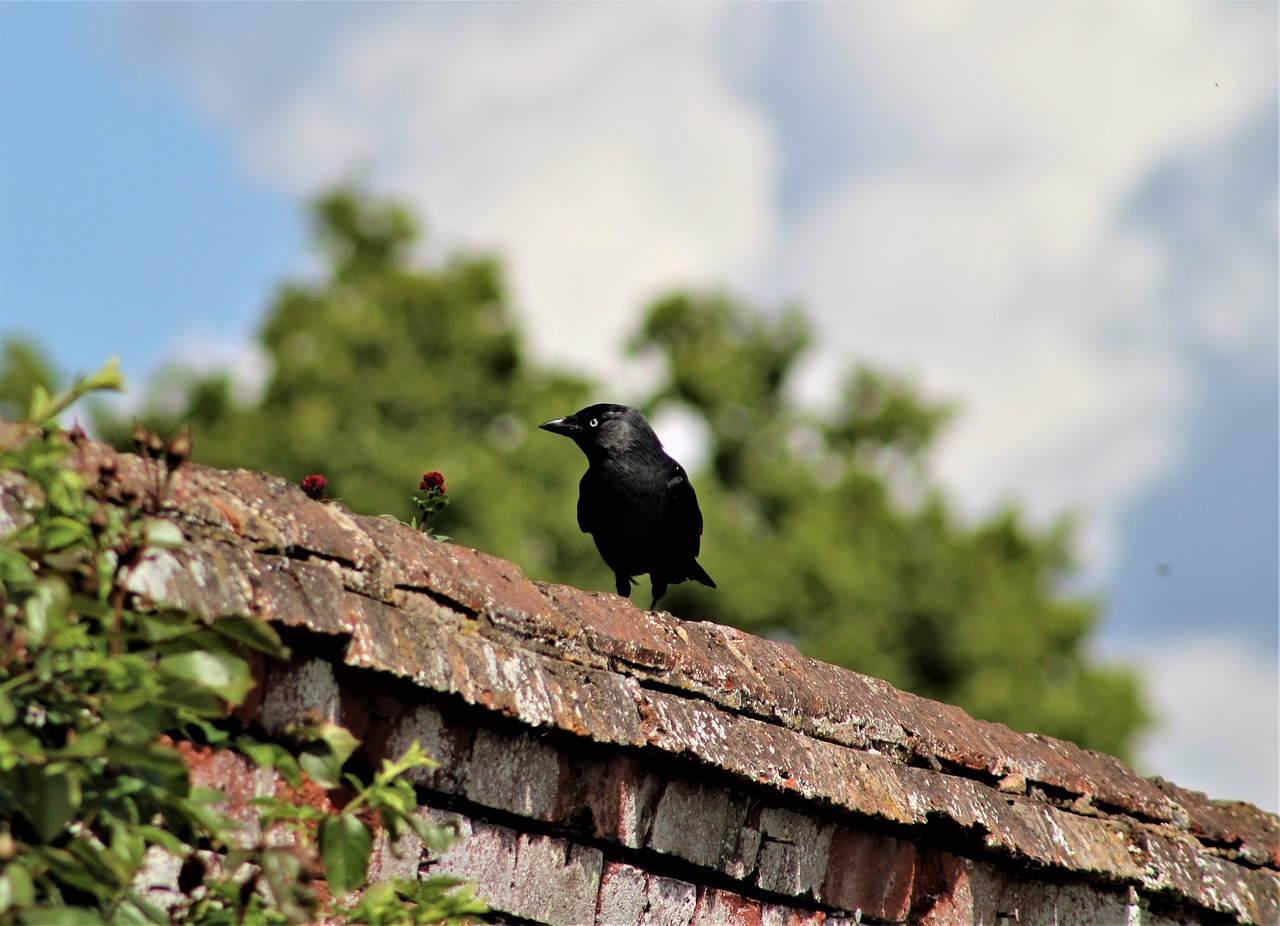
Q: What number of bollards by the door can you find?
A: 0